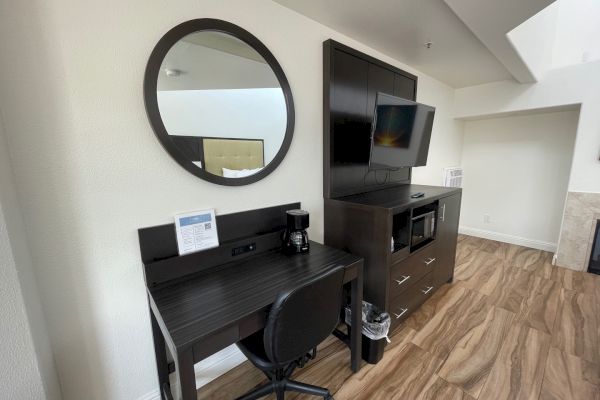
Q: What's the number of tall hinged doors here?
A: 1